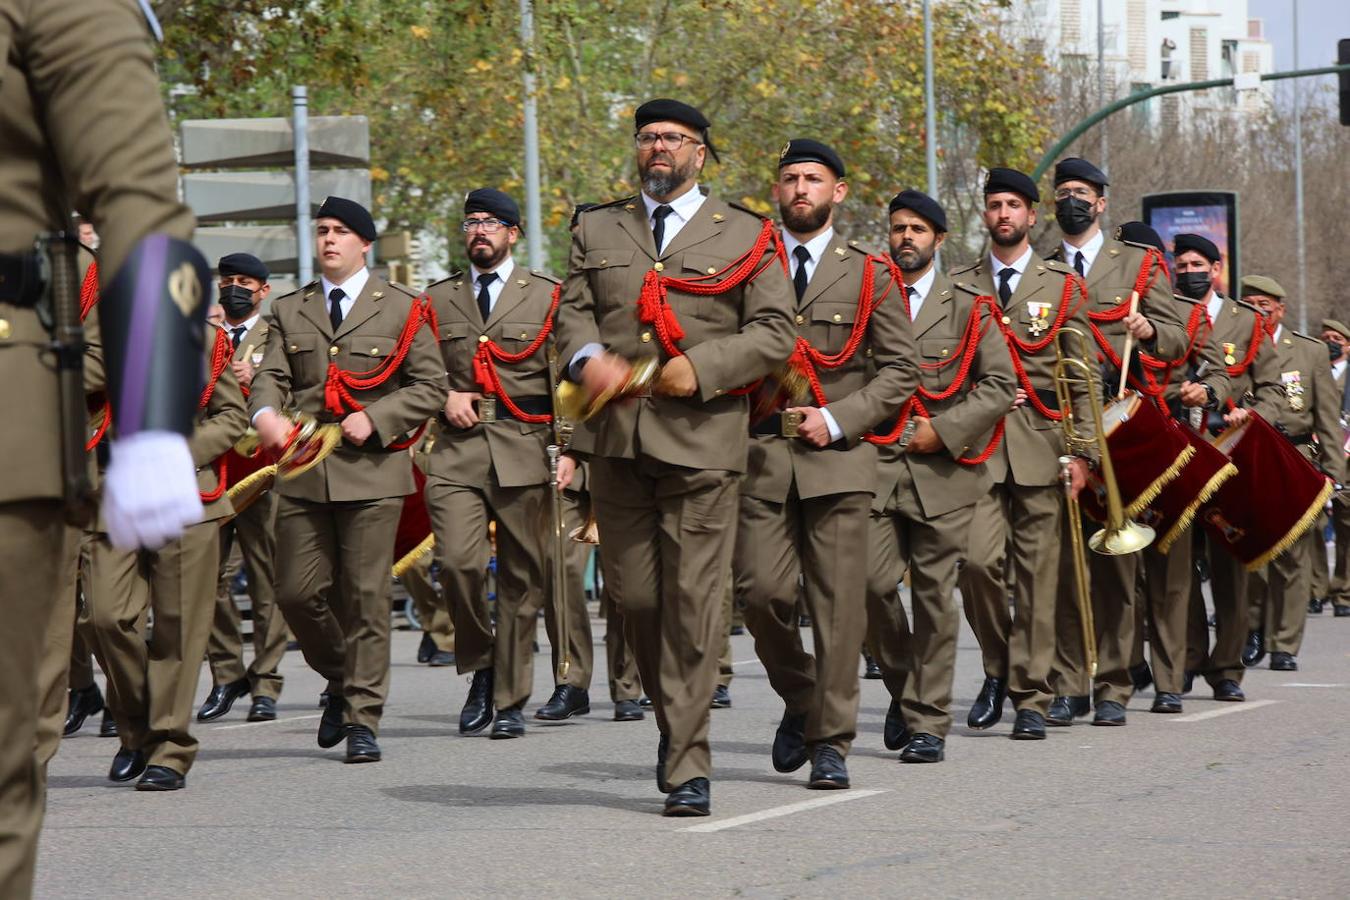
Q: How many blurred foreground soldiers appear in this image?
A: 1